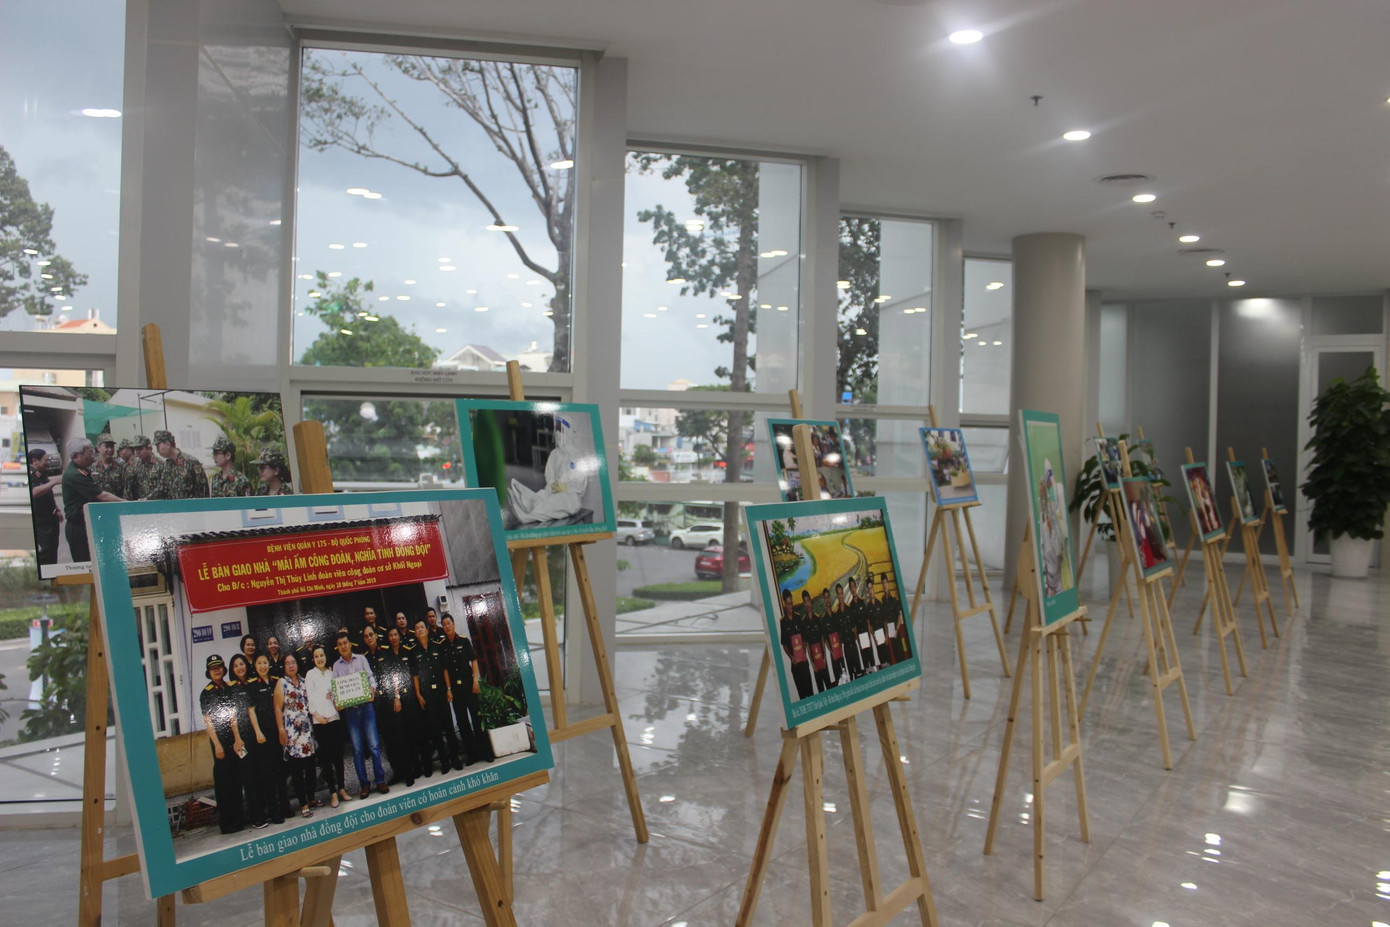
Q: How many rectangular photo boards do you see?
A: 13